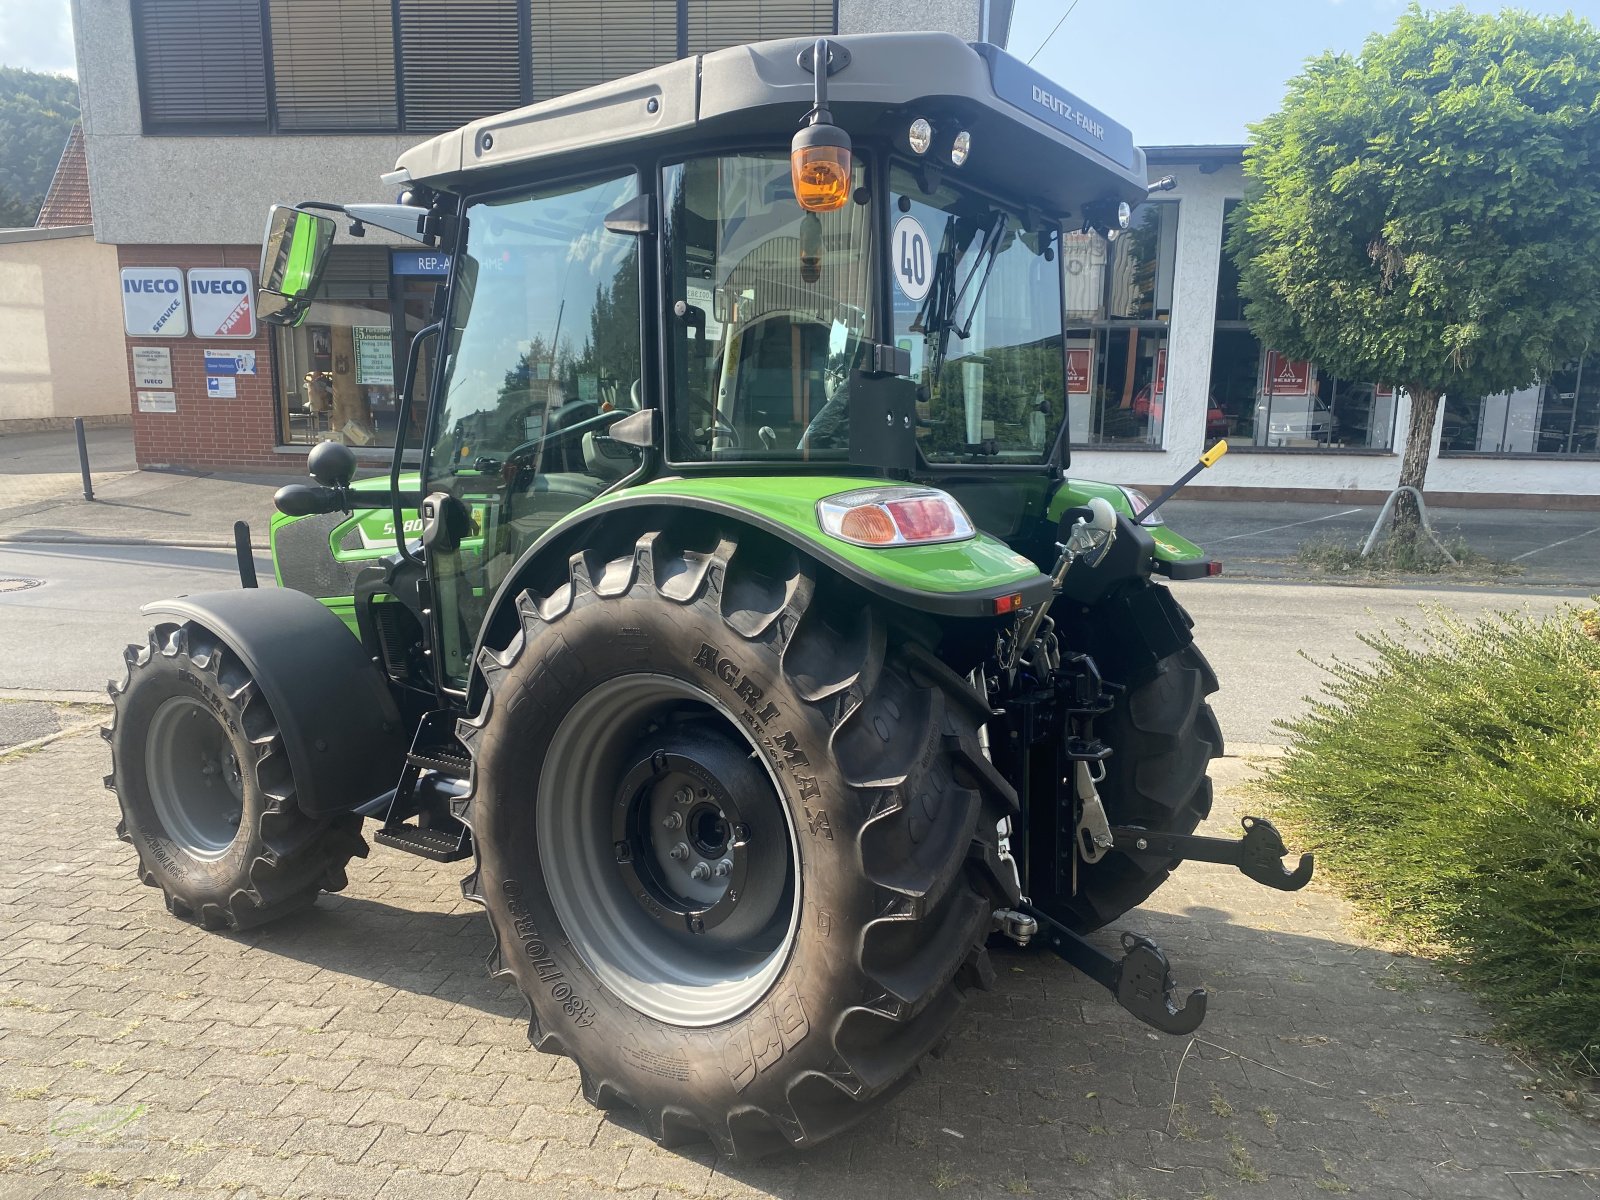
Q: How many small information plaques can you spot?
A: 4